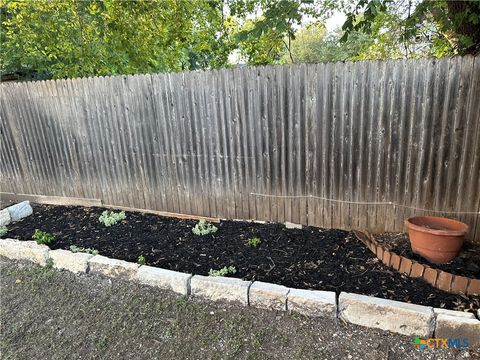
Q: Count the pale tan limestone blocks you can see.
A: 11